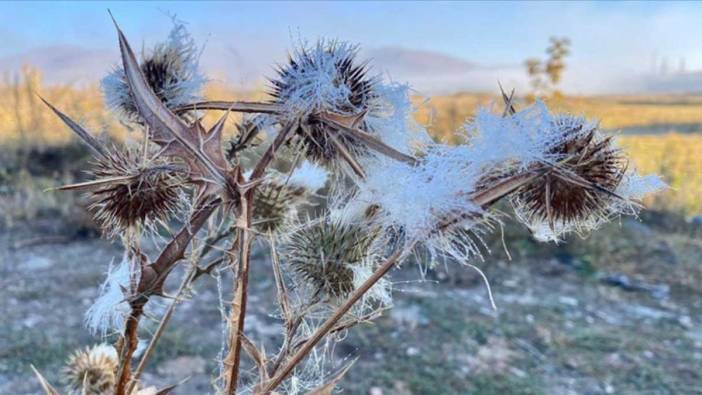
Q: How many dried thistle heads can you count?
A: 7